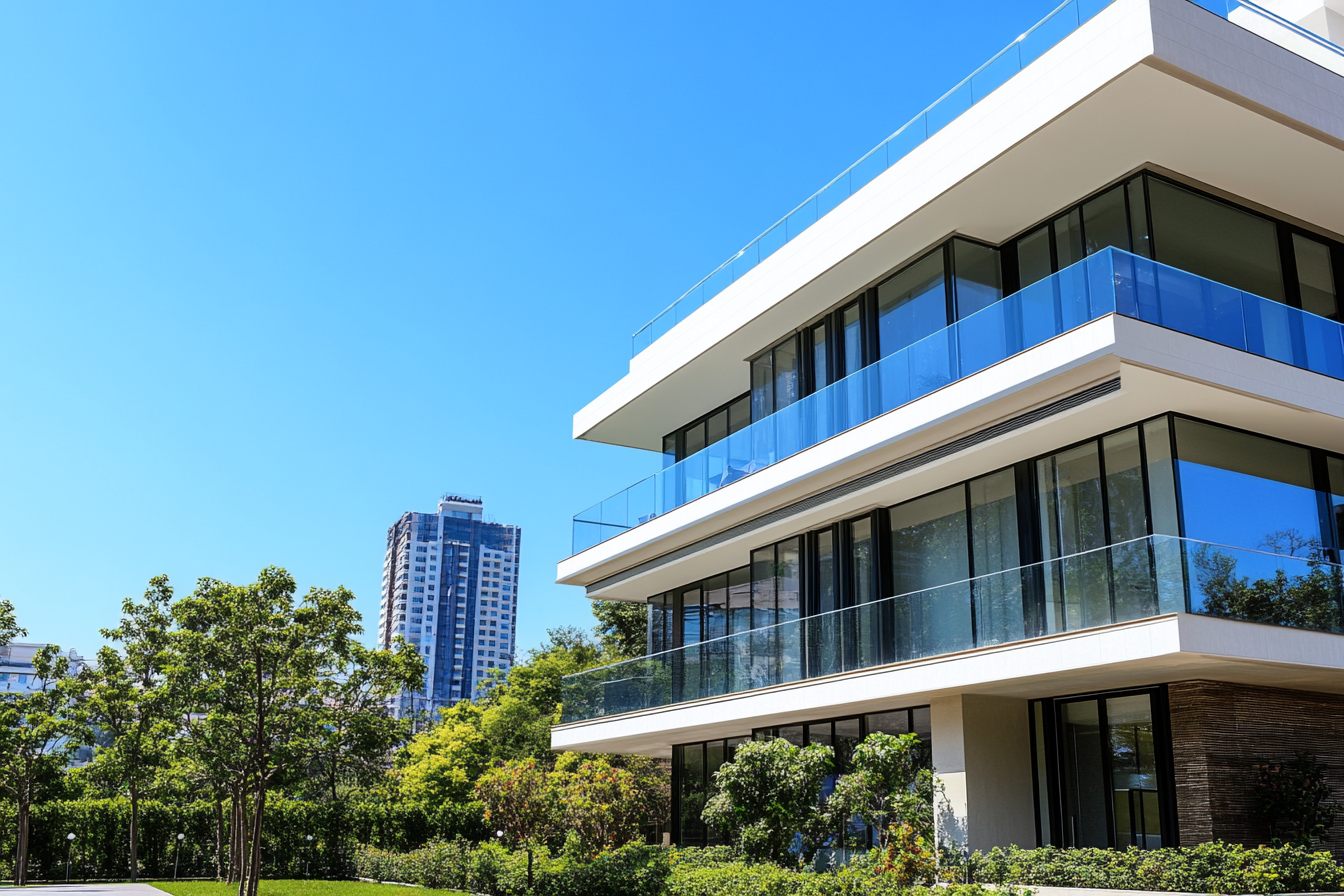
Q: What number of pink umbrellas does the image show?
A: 0